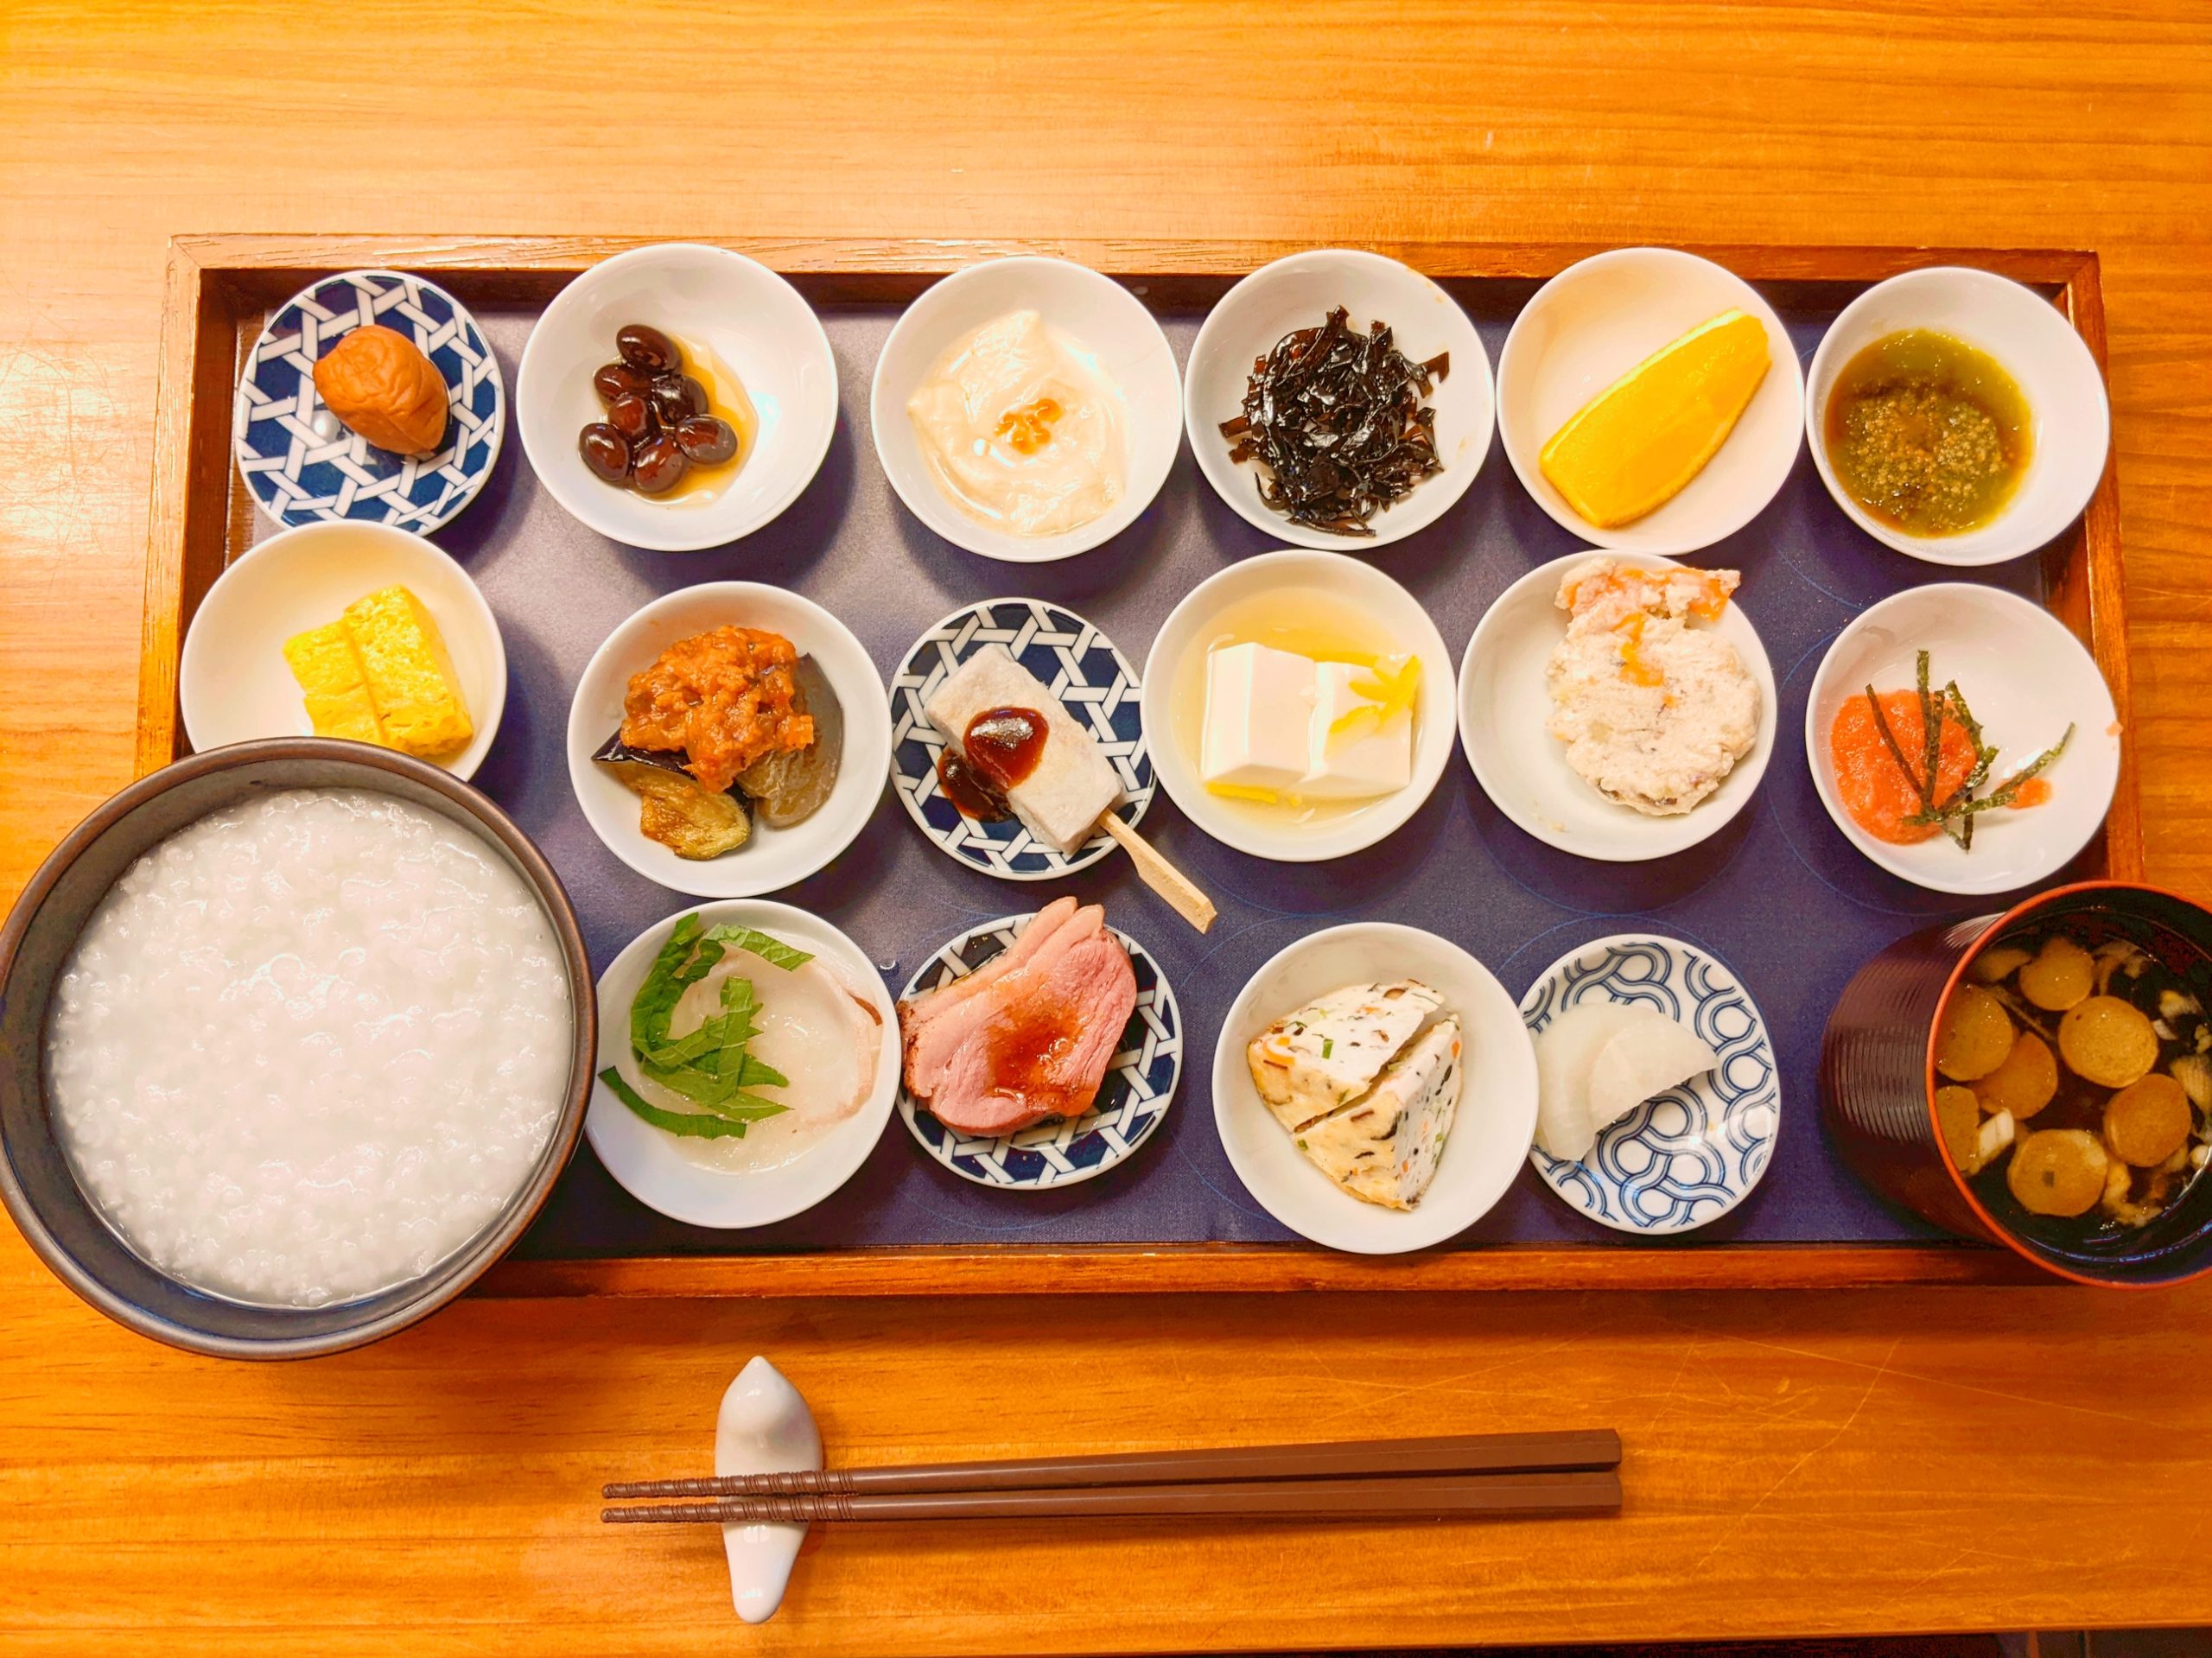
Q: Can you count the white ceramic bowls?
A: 12